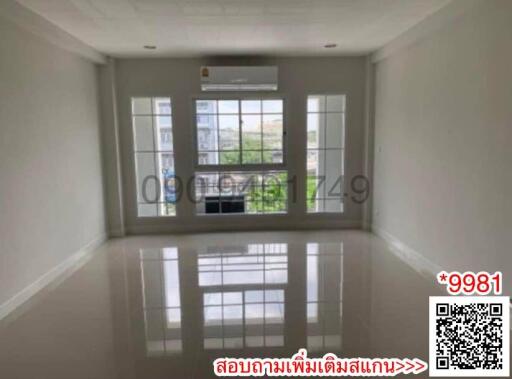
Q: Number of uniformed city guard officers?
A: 0